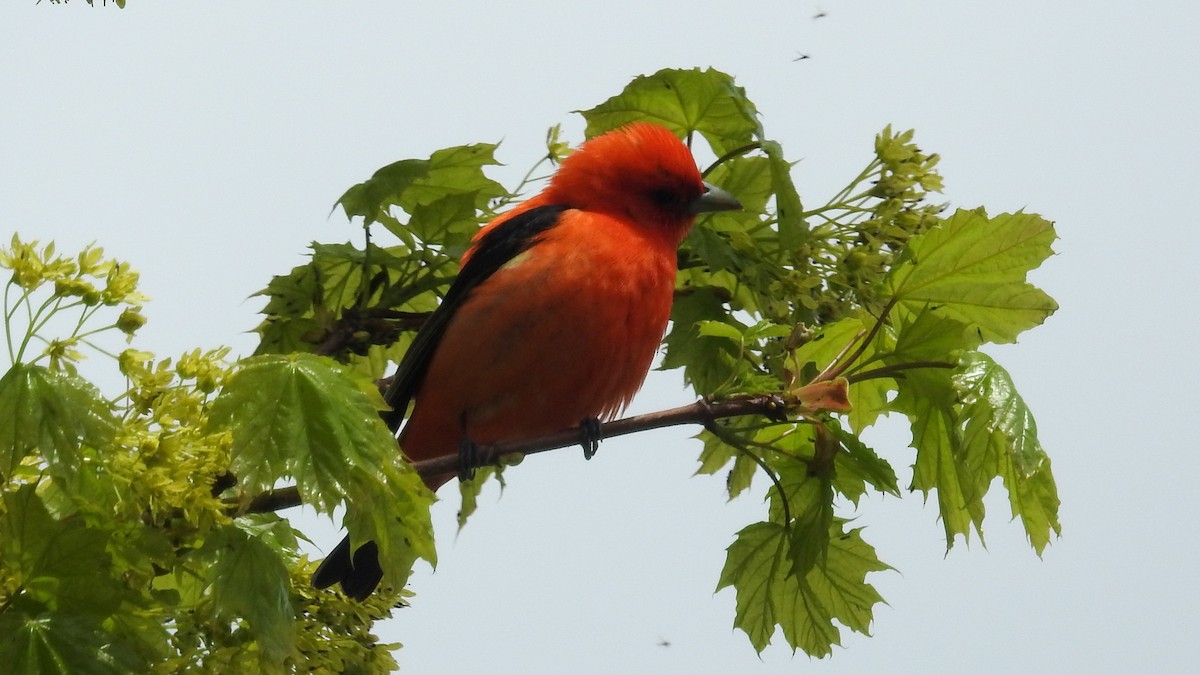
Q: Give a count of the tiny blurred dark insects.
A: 3